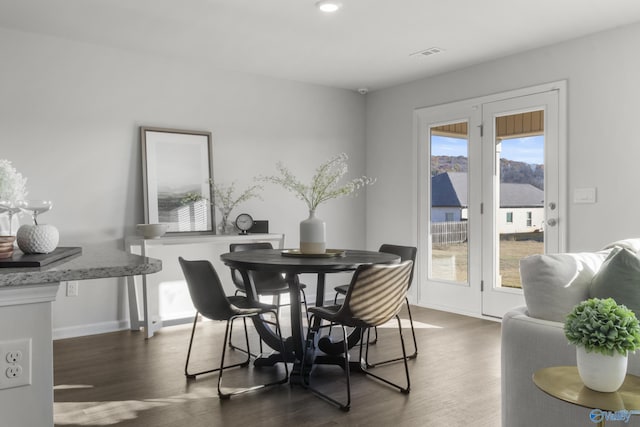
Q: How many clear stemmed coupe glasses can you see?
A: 2